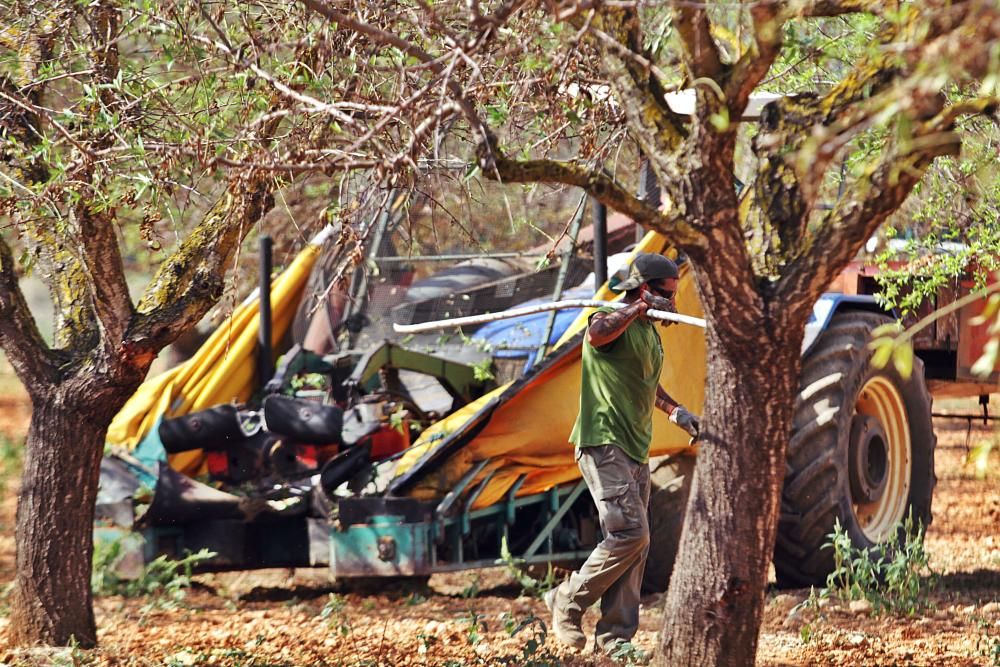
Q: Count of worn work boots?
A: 2